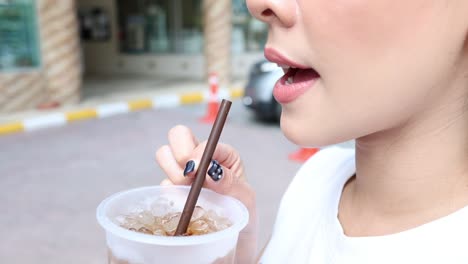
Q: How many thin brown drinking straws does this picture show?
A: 1